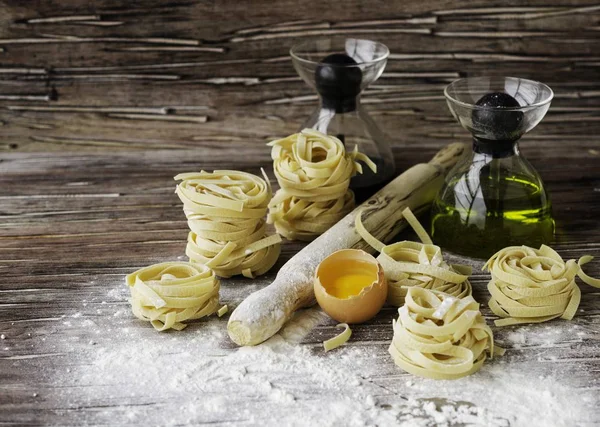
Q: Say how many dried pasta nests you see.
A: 8